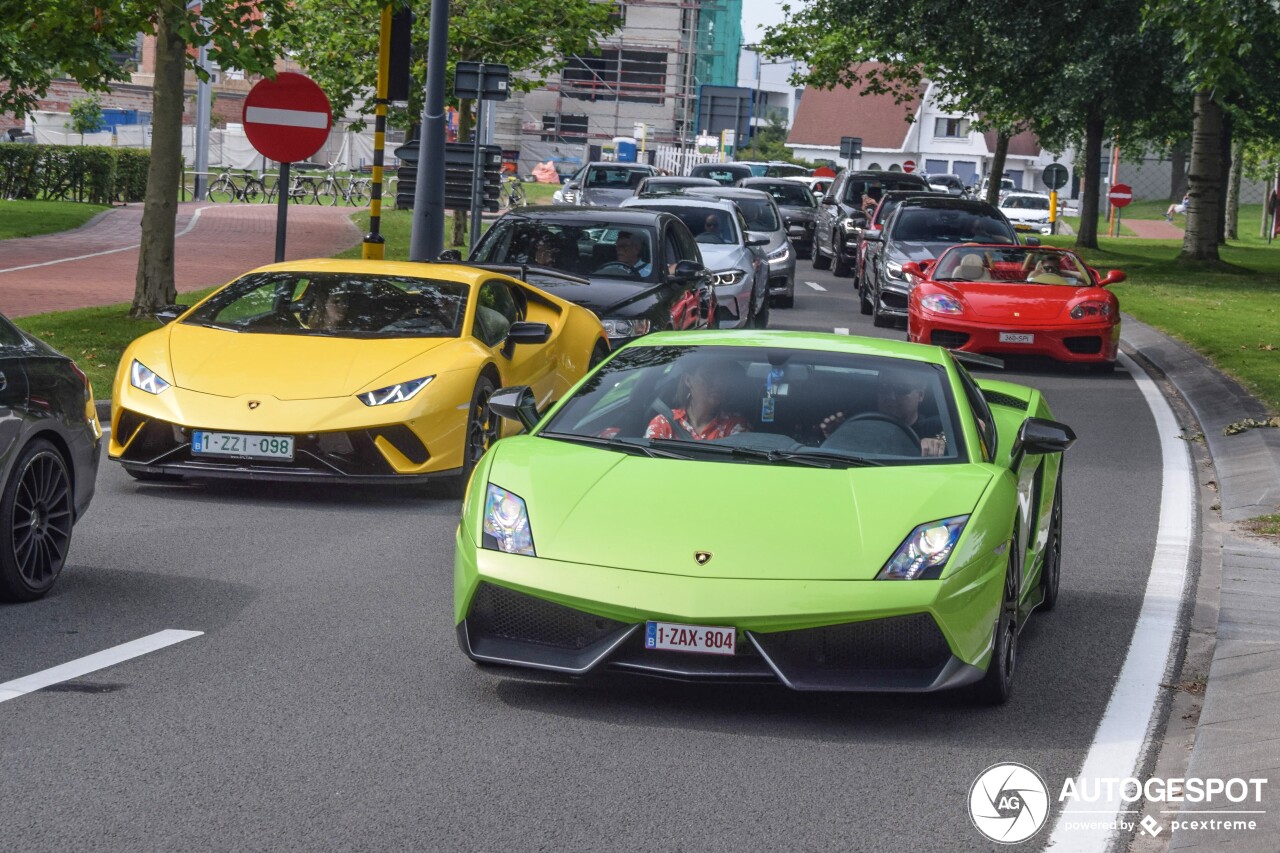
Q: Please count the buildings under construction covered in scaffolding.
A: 1